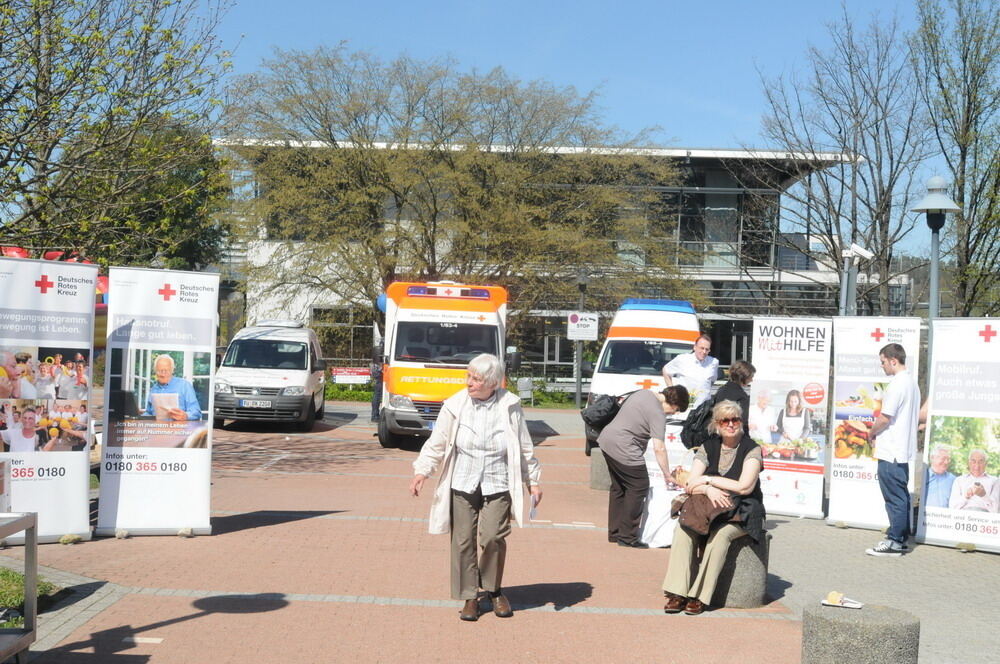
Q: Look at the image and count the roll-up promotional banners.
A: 5